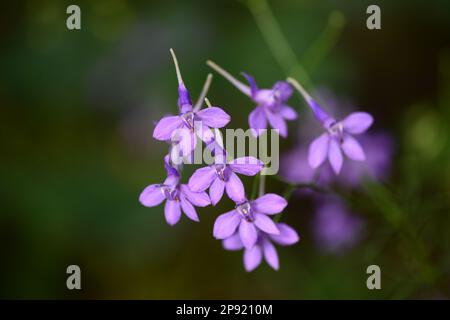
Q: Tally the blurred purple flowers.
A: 3